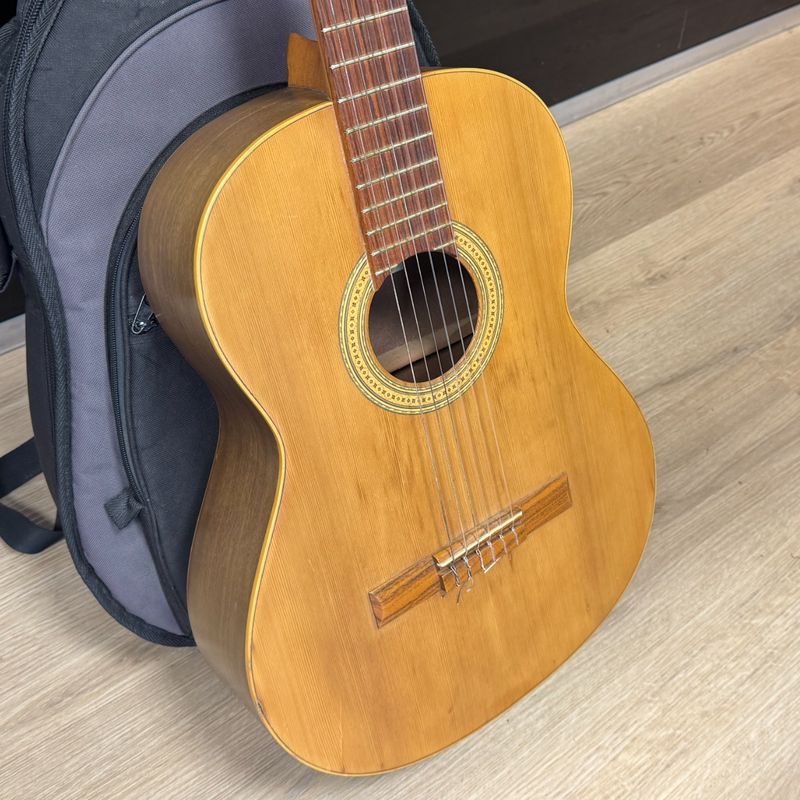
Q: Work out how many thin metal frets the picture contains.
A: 10